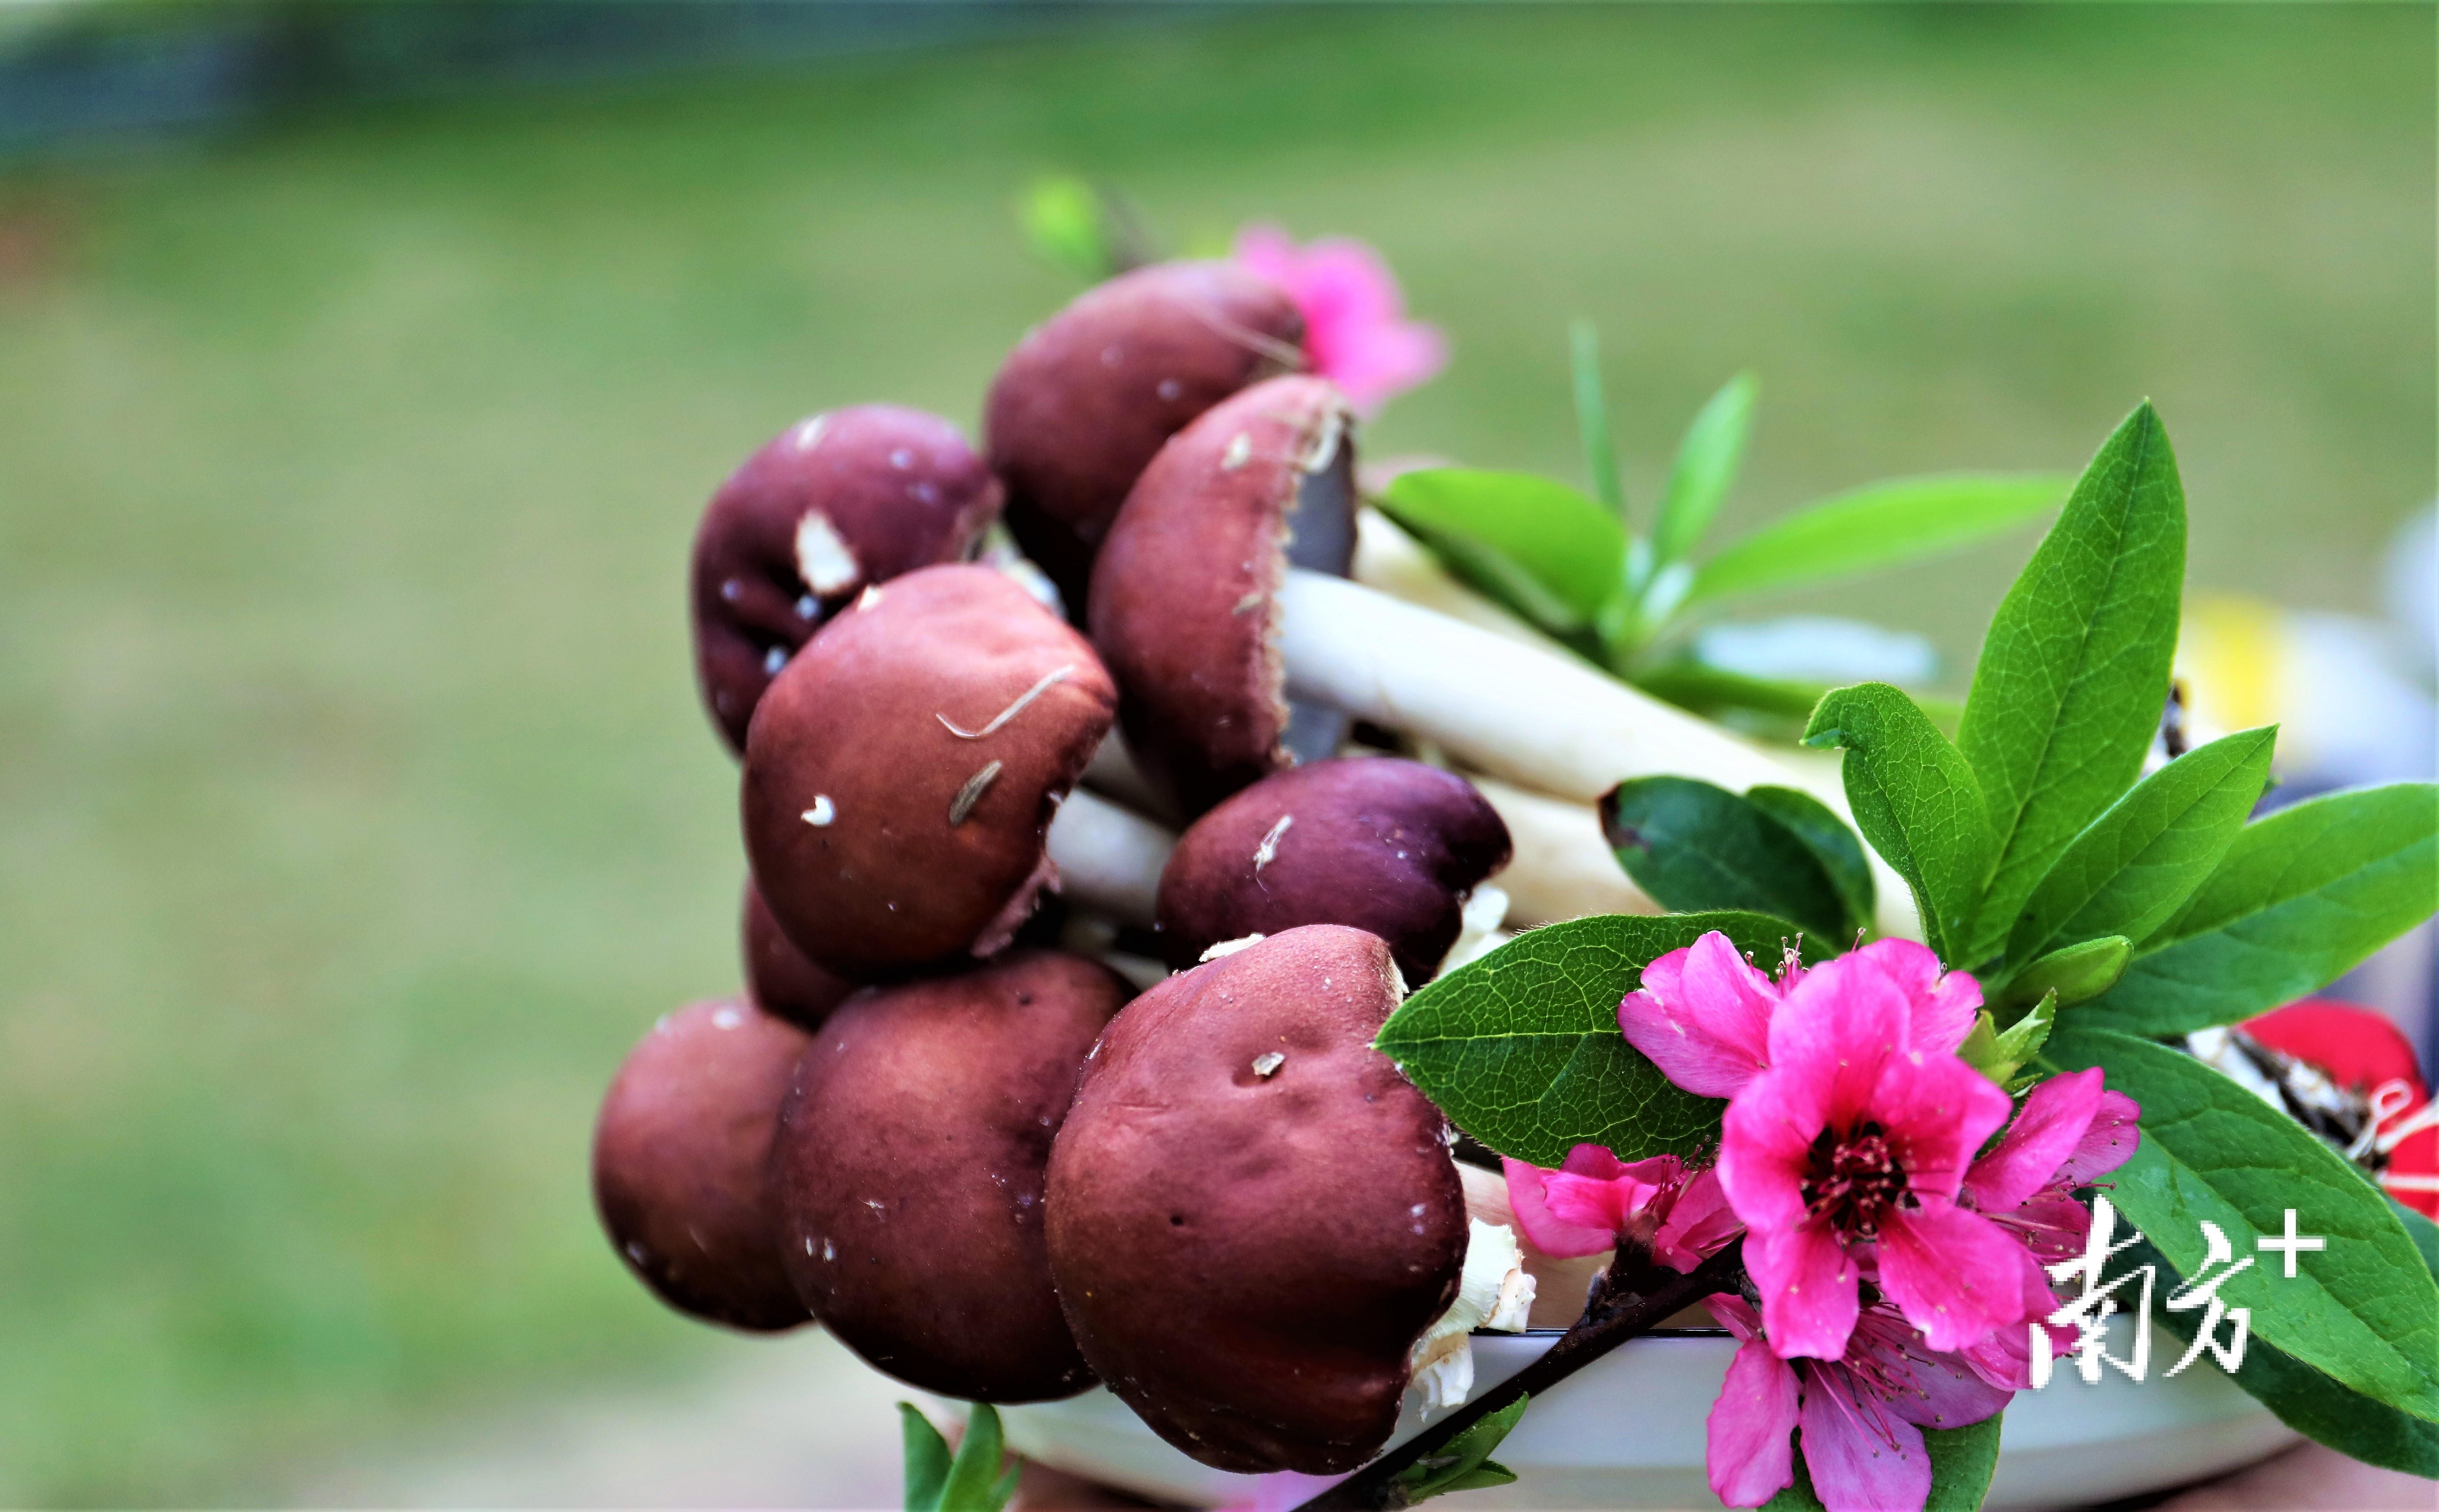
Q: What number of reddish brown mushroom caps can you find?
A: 9